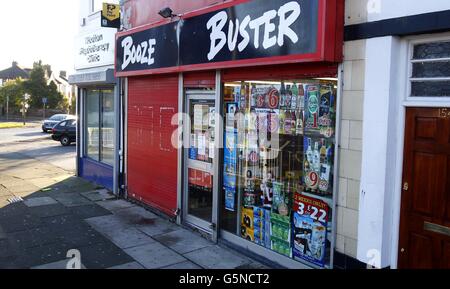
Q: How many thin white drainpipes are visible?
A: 1